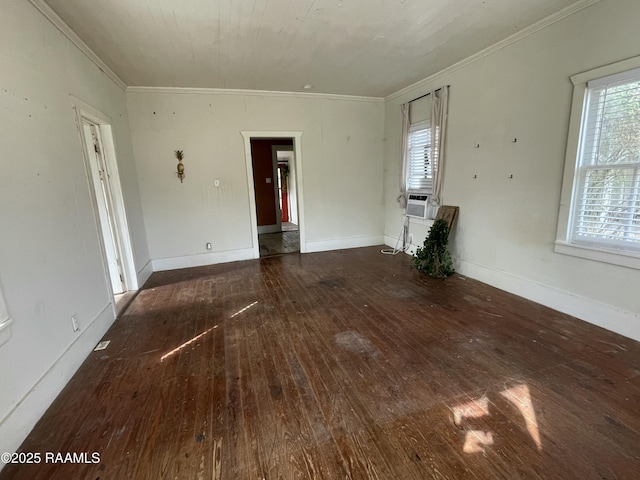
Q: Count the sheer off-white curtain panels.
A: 2